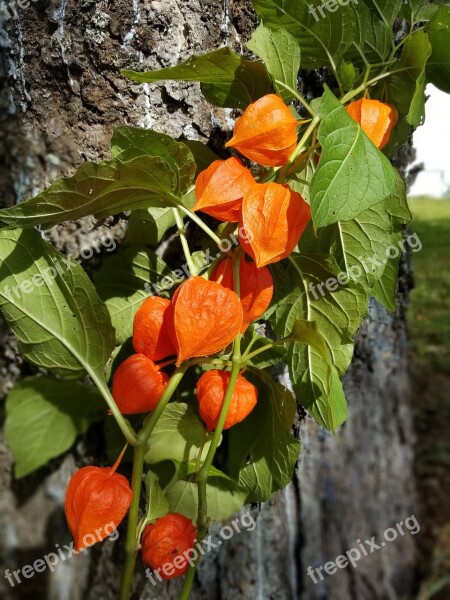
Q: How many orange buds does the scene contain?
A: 11